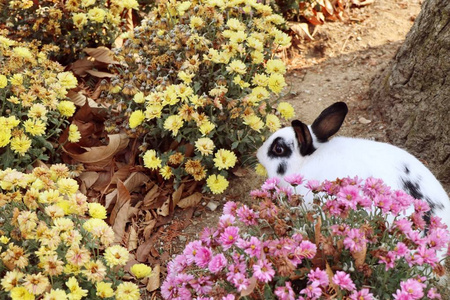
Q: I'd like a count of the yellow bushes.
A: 4